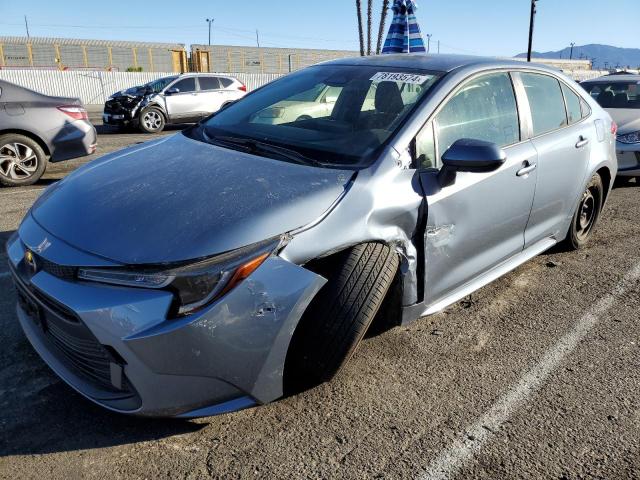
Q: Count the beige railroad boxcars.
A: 2